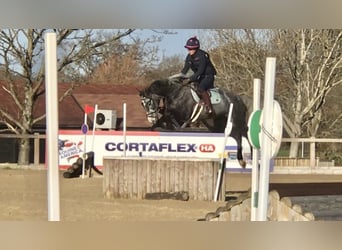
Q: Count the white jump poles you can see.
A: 7